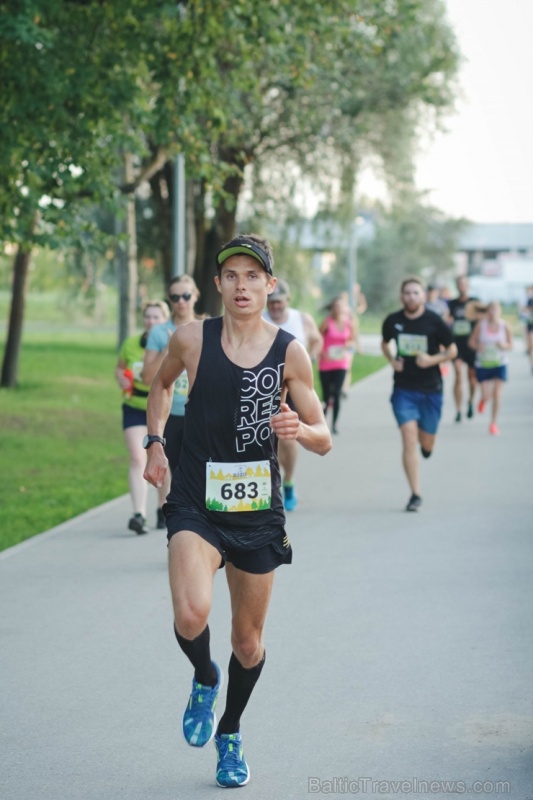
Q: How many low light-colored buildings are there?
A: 1